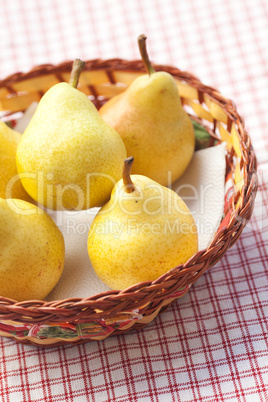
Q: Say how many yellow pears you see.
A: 5